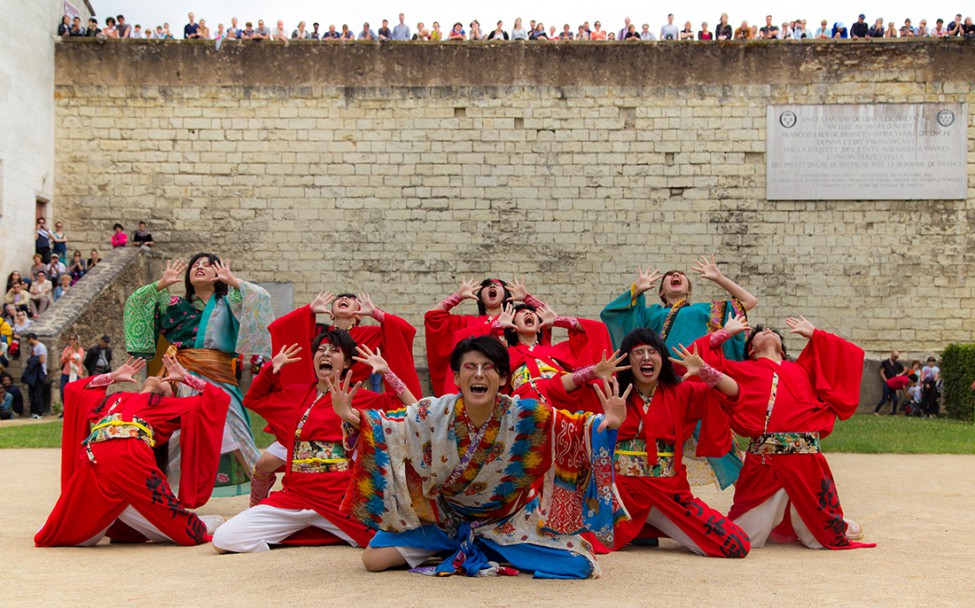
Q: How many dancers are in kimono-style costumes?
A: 10